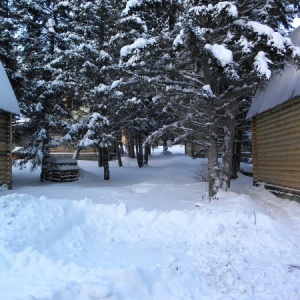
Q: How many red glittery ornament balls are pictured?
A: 0